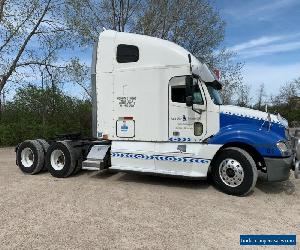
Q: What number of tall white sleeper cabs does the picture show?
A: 1